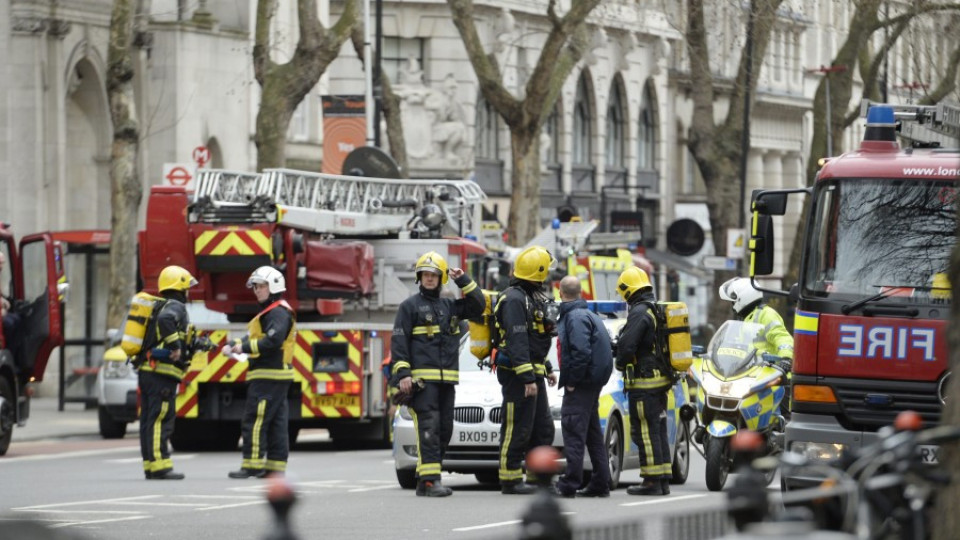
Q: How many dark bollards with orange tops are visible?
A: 4